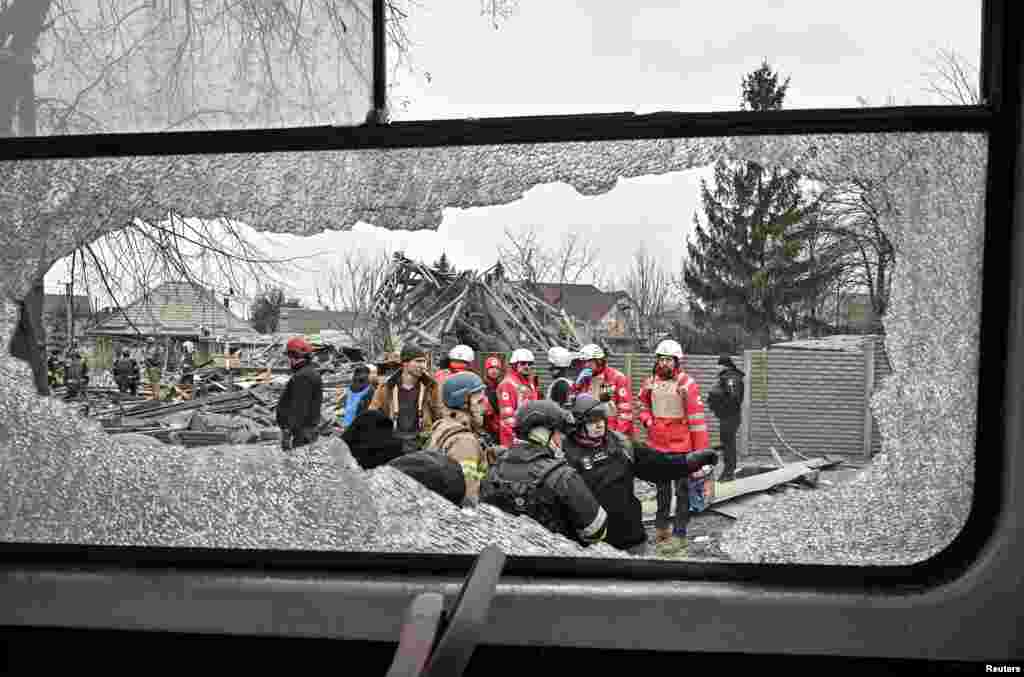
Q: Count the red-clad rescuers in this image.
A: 5